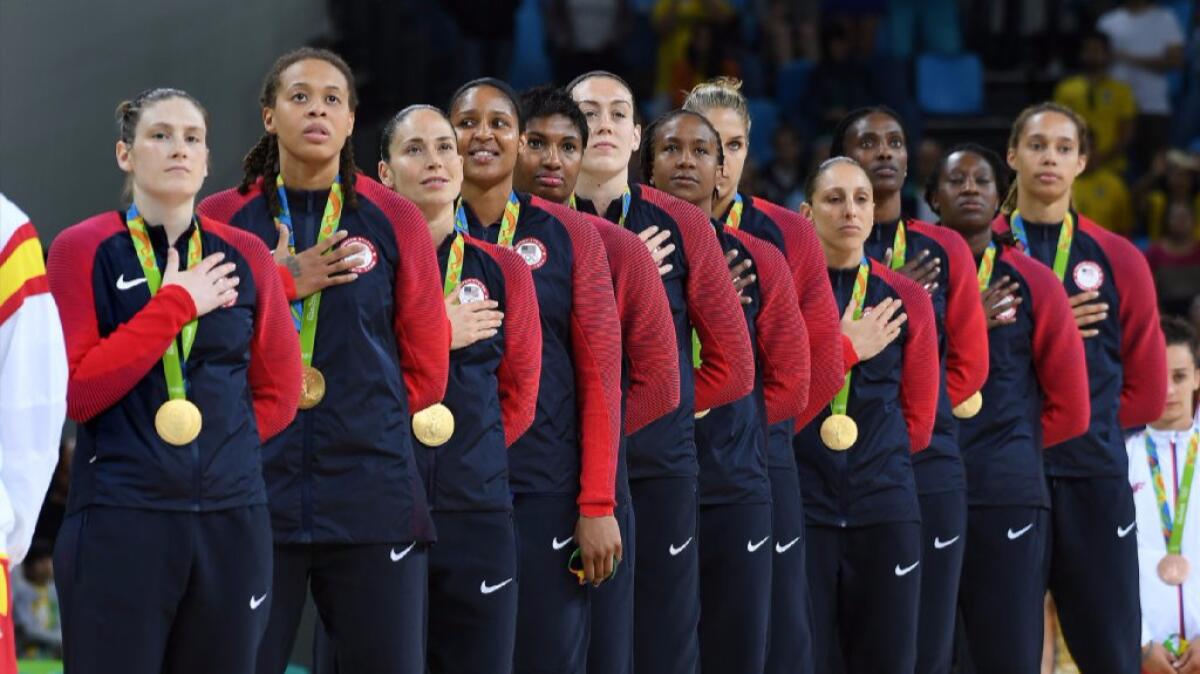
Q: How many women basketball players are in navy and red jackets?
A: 12